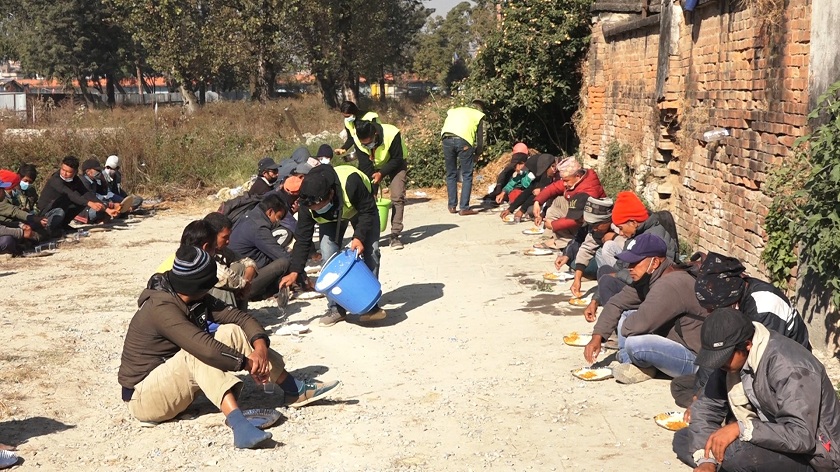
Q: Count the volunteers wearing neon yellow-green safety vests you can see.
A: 4